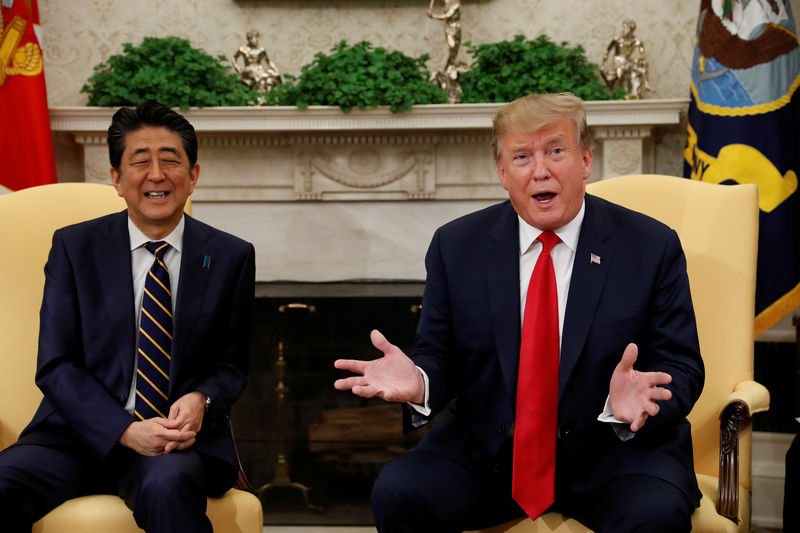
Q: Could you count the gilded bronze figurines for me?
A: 3